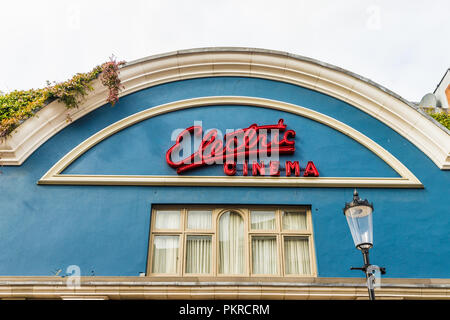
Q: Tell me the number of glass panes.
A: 9